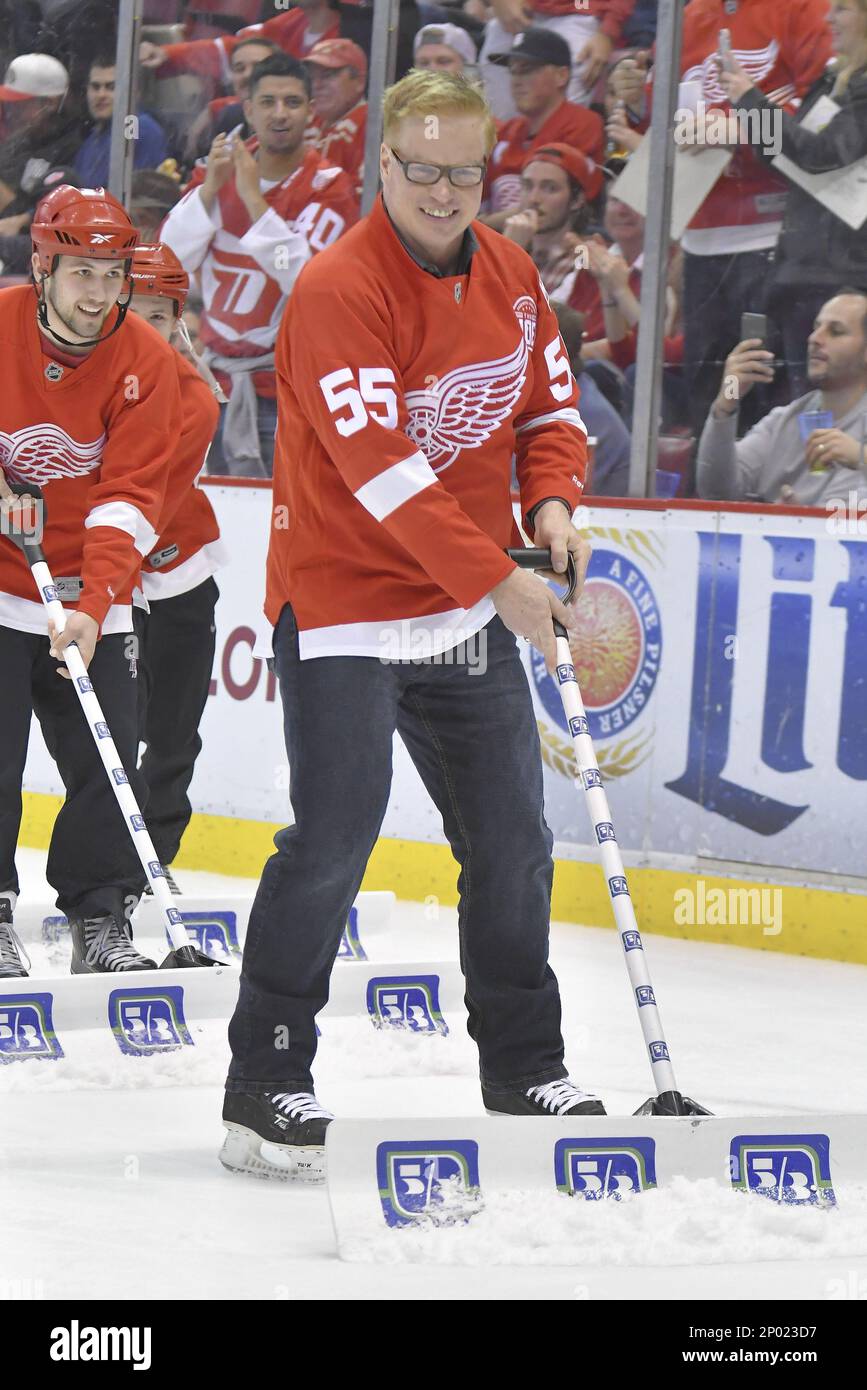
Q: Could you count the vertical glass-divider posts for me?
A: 3